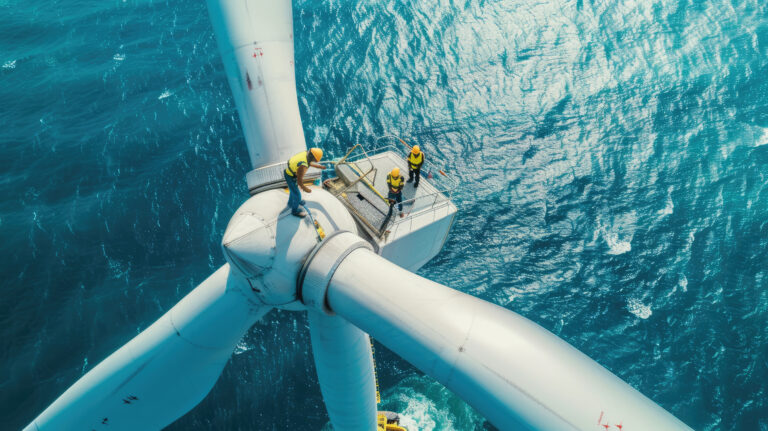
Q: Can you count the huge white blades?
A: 3